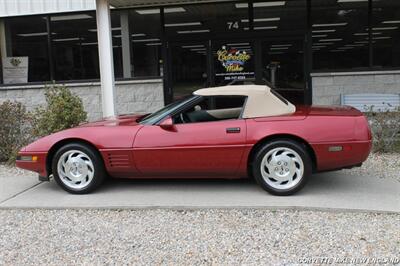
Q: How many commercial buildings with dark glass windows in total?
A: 1